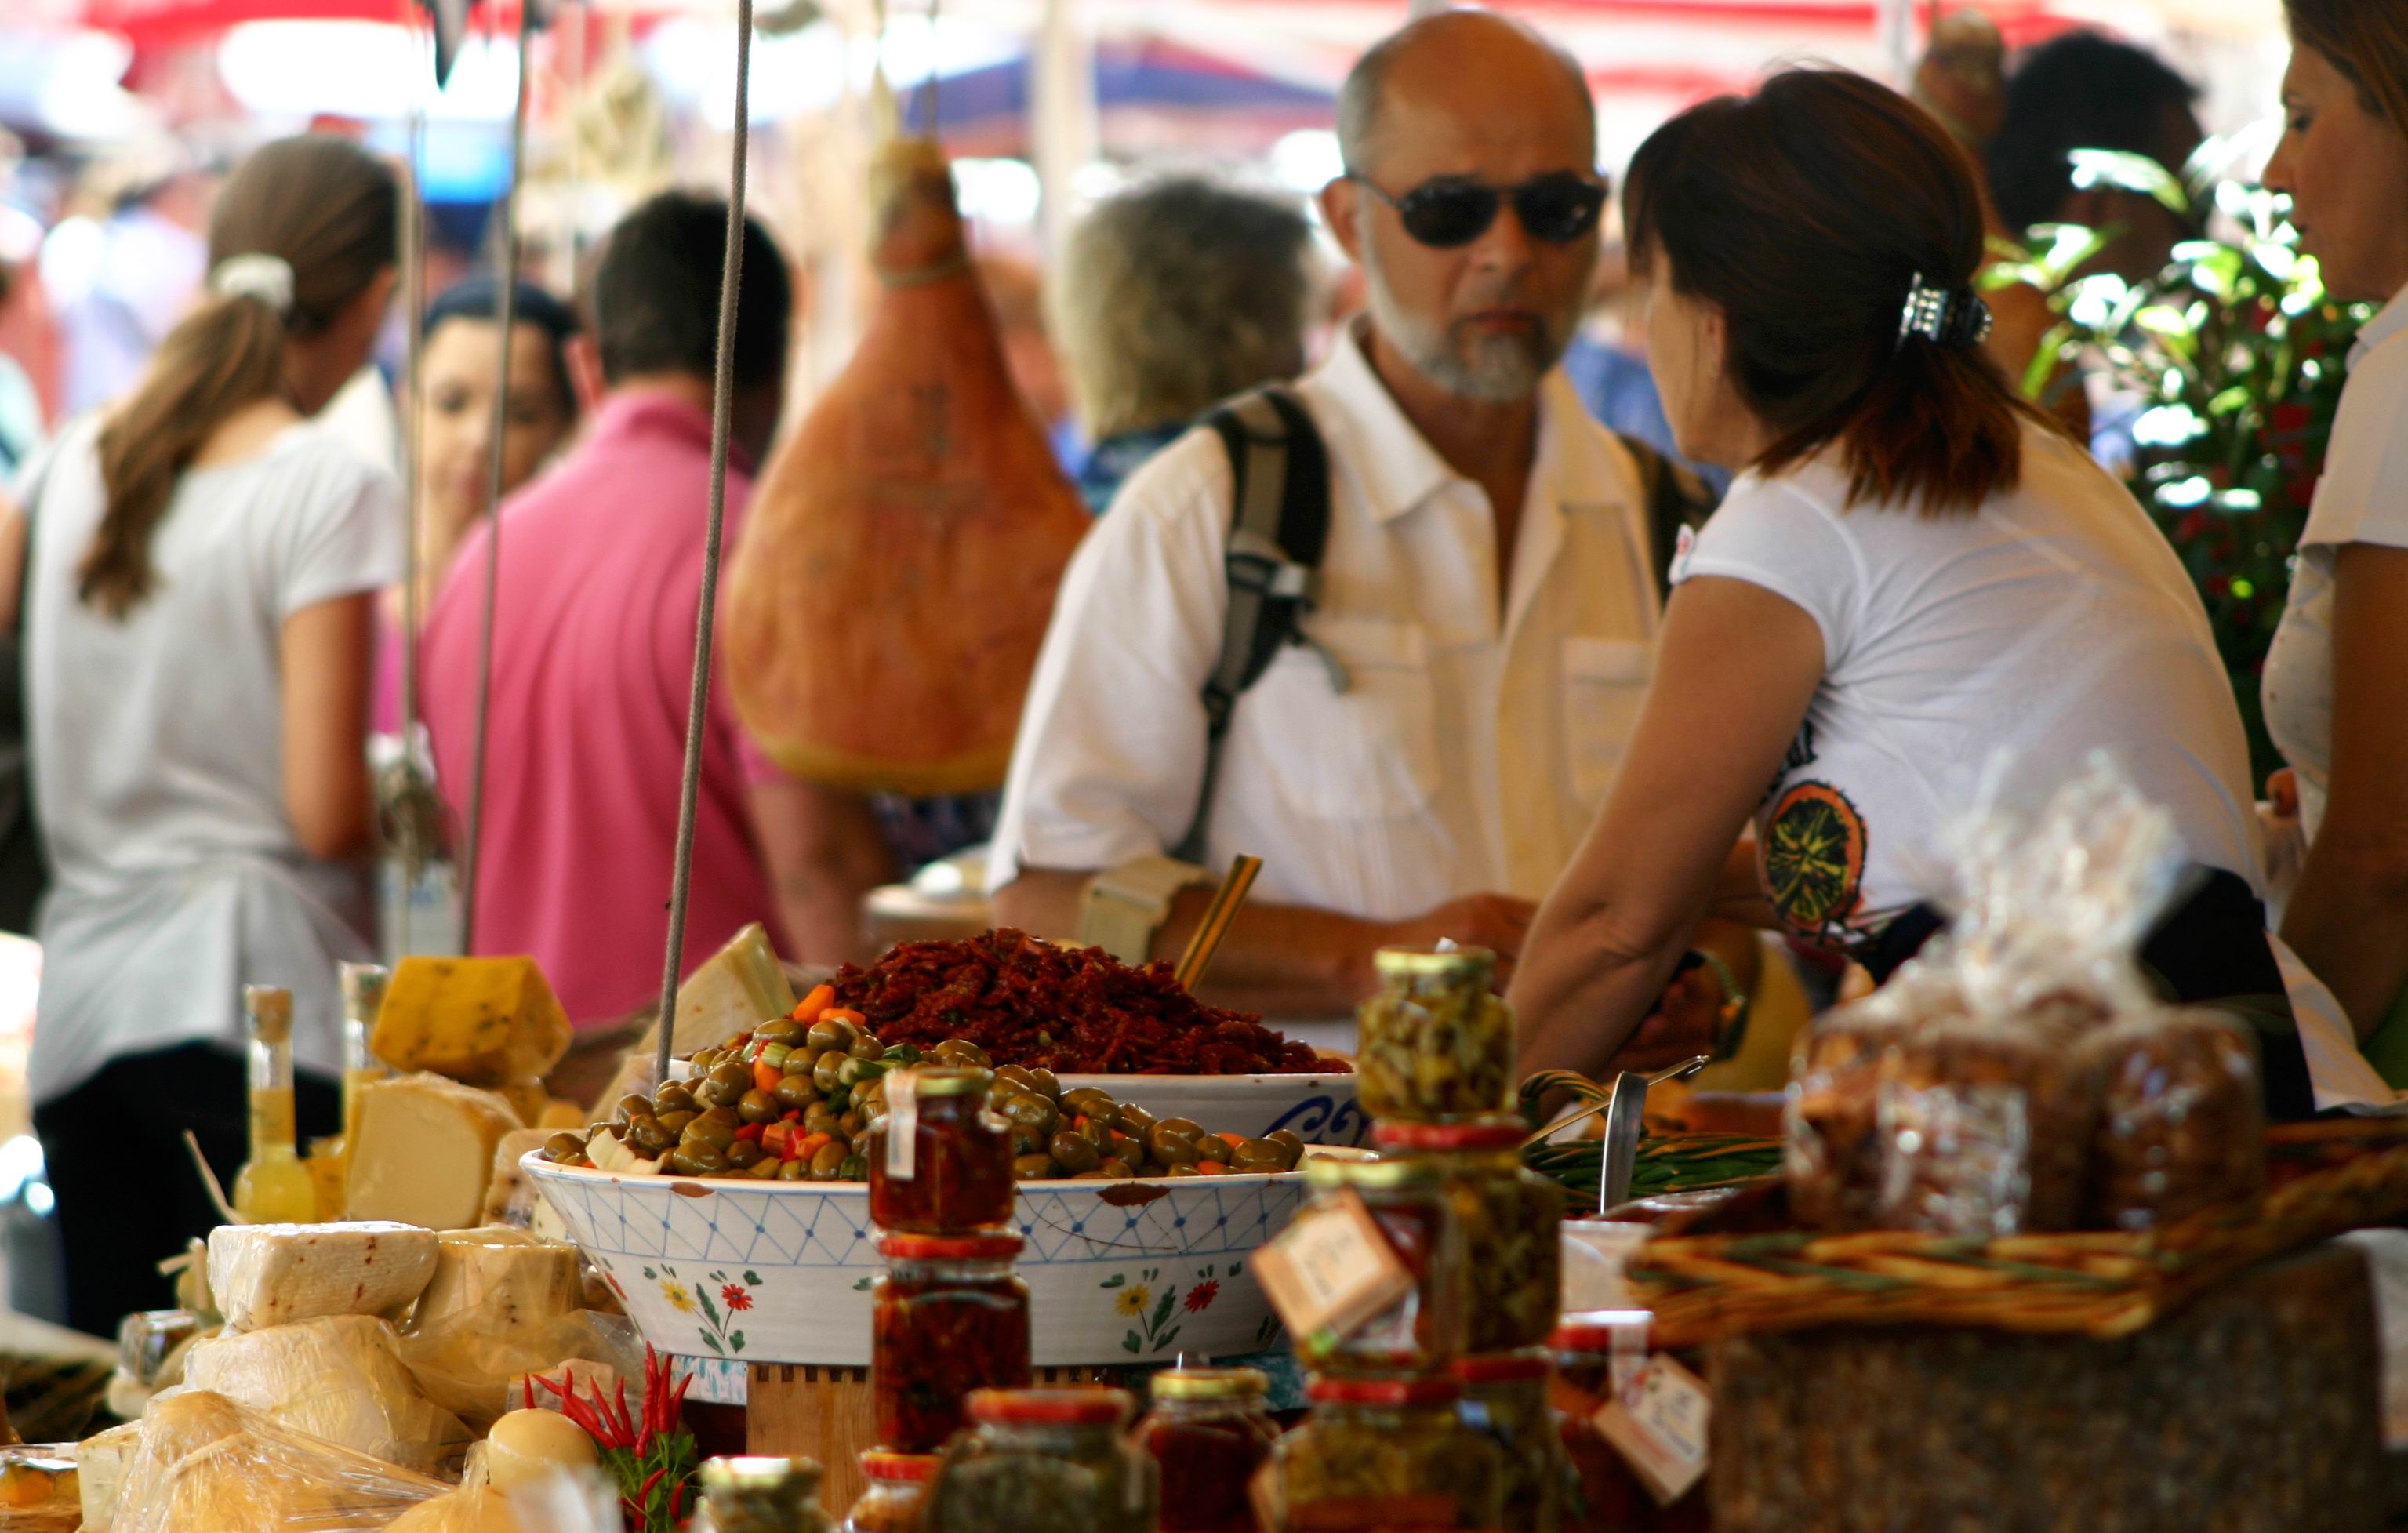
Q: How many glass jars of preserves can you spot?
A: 12